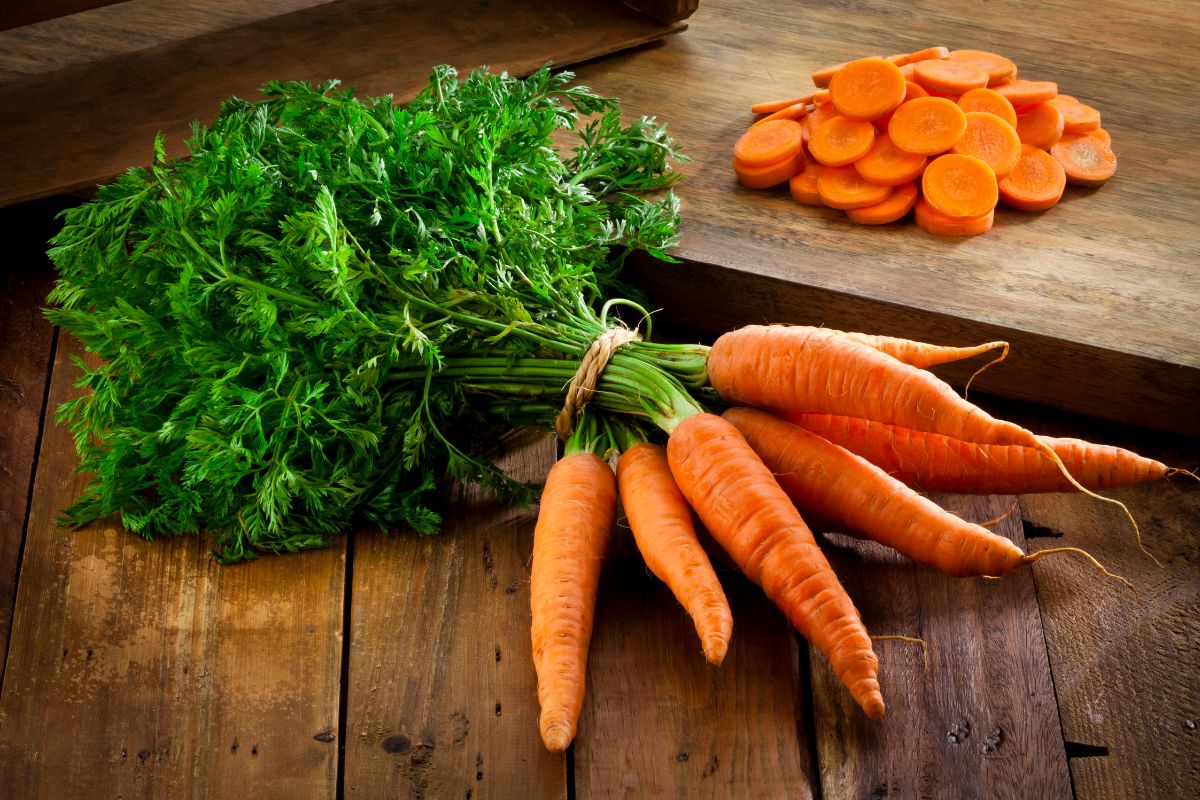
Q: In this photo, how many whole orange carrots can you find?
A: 7